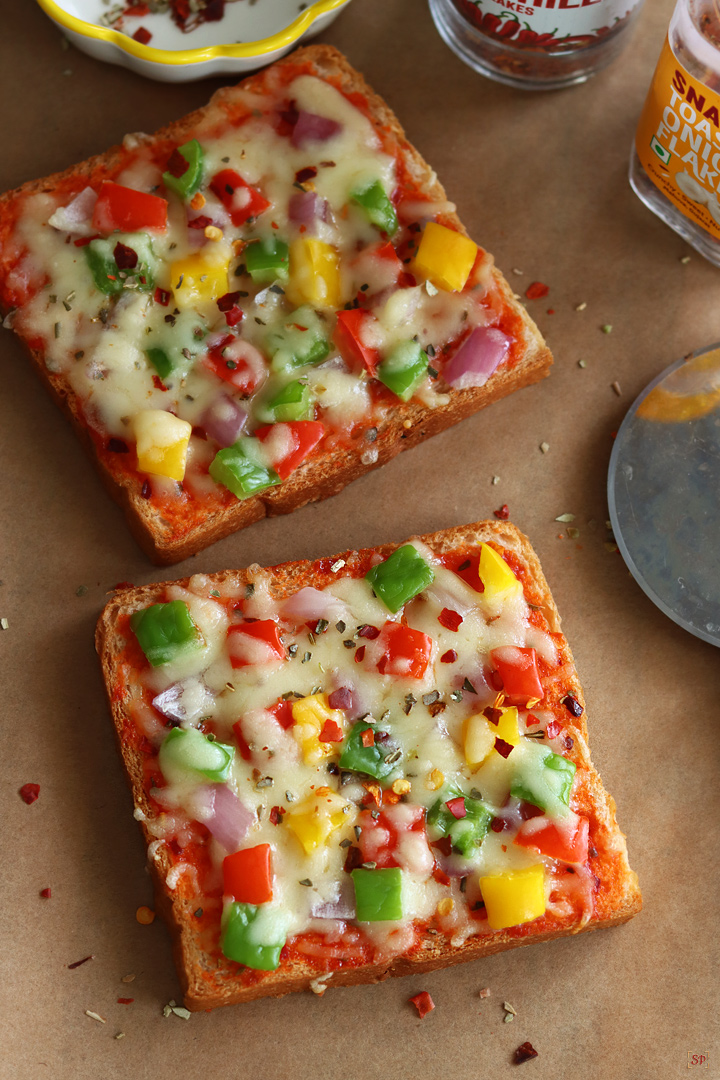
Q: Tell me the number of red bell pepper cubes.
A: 13